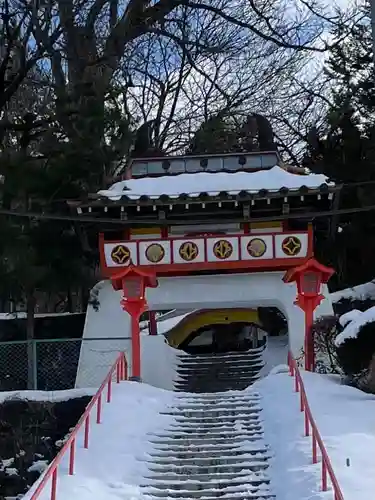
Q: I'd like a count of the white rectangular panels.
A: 6